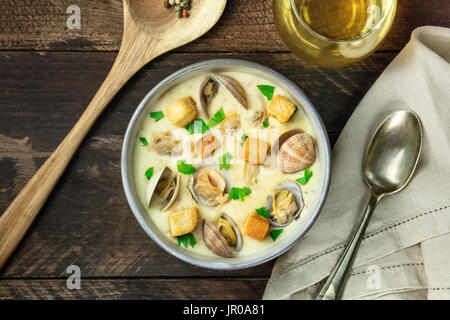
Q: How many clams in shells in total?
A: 6